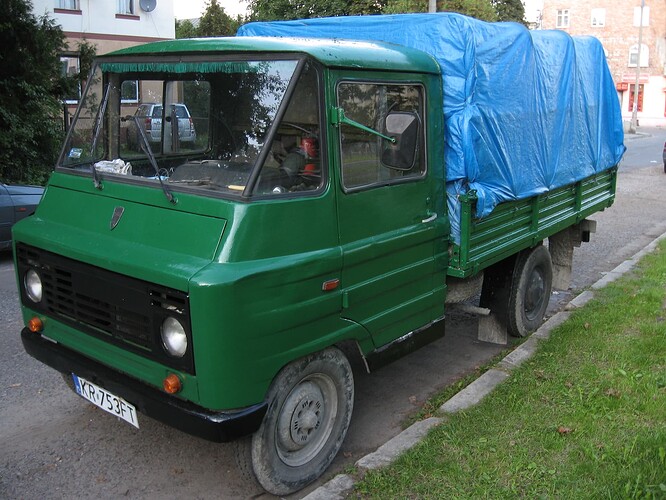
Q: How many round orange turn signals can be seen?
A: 2